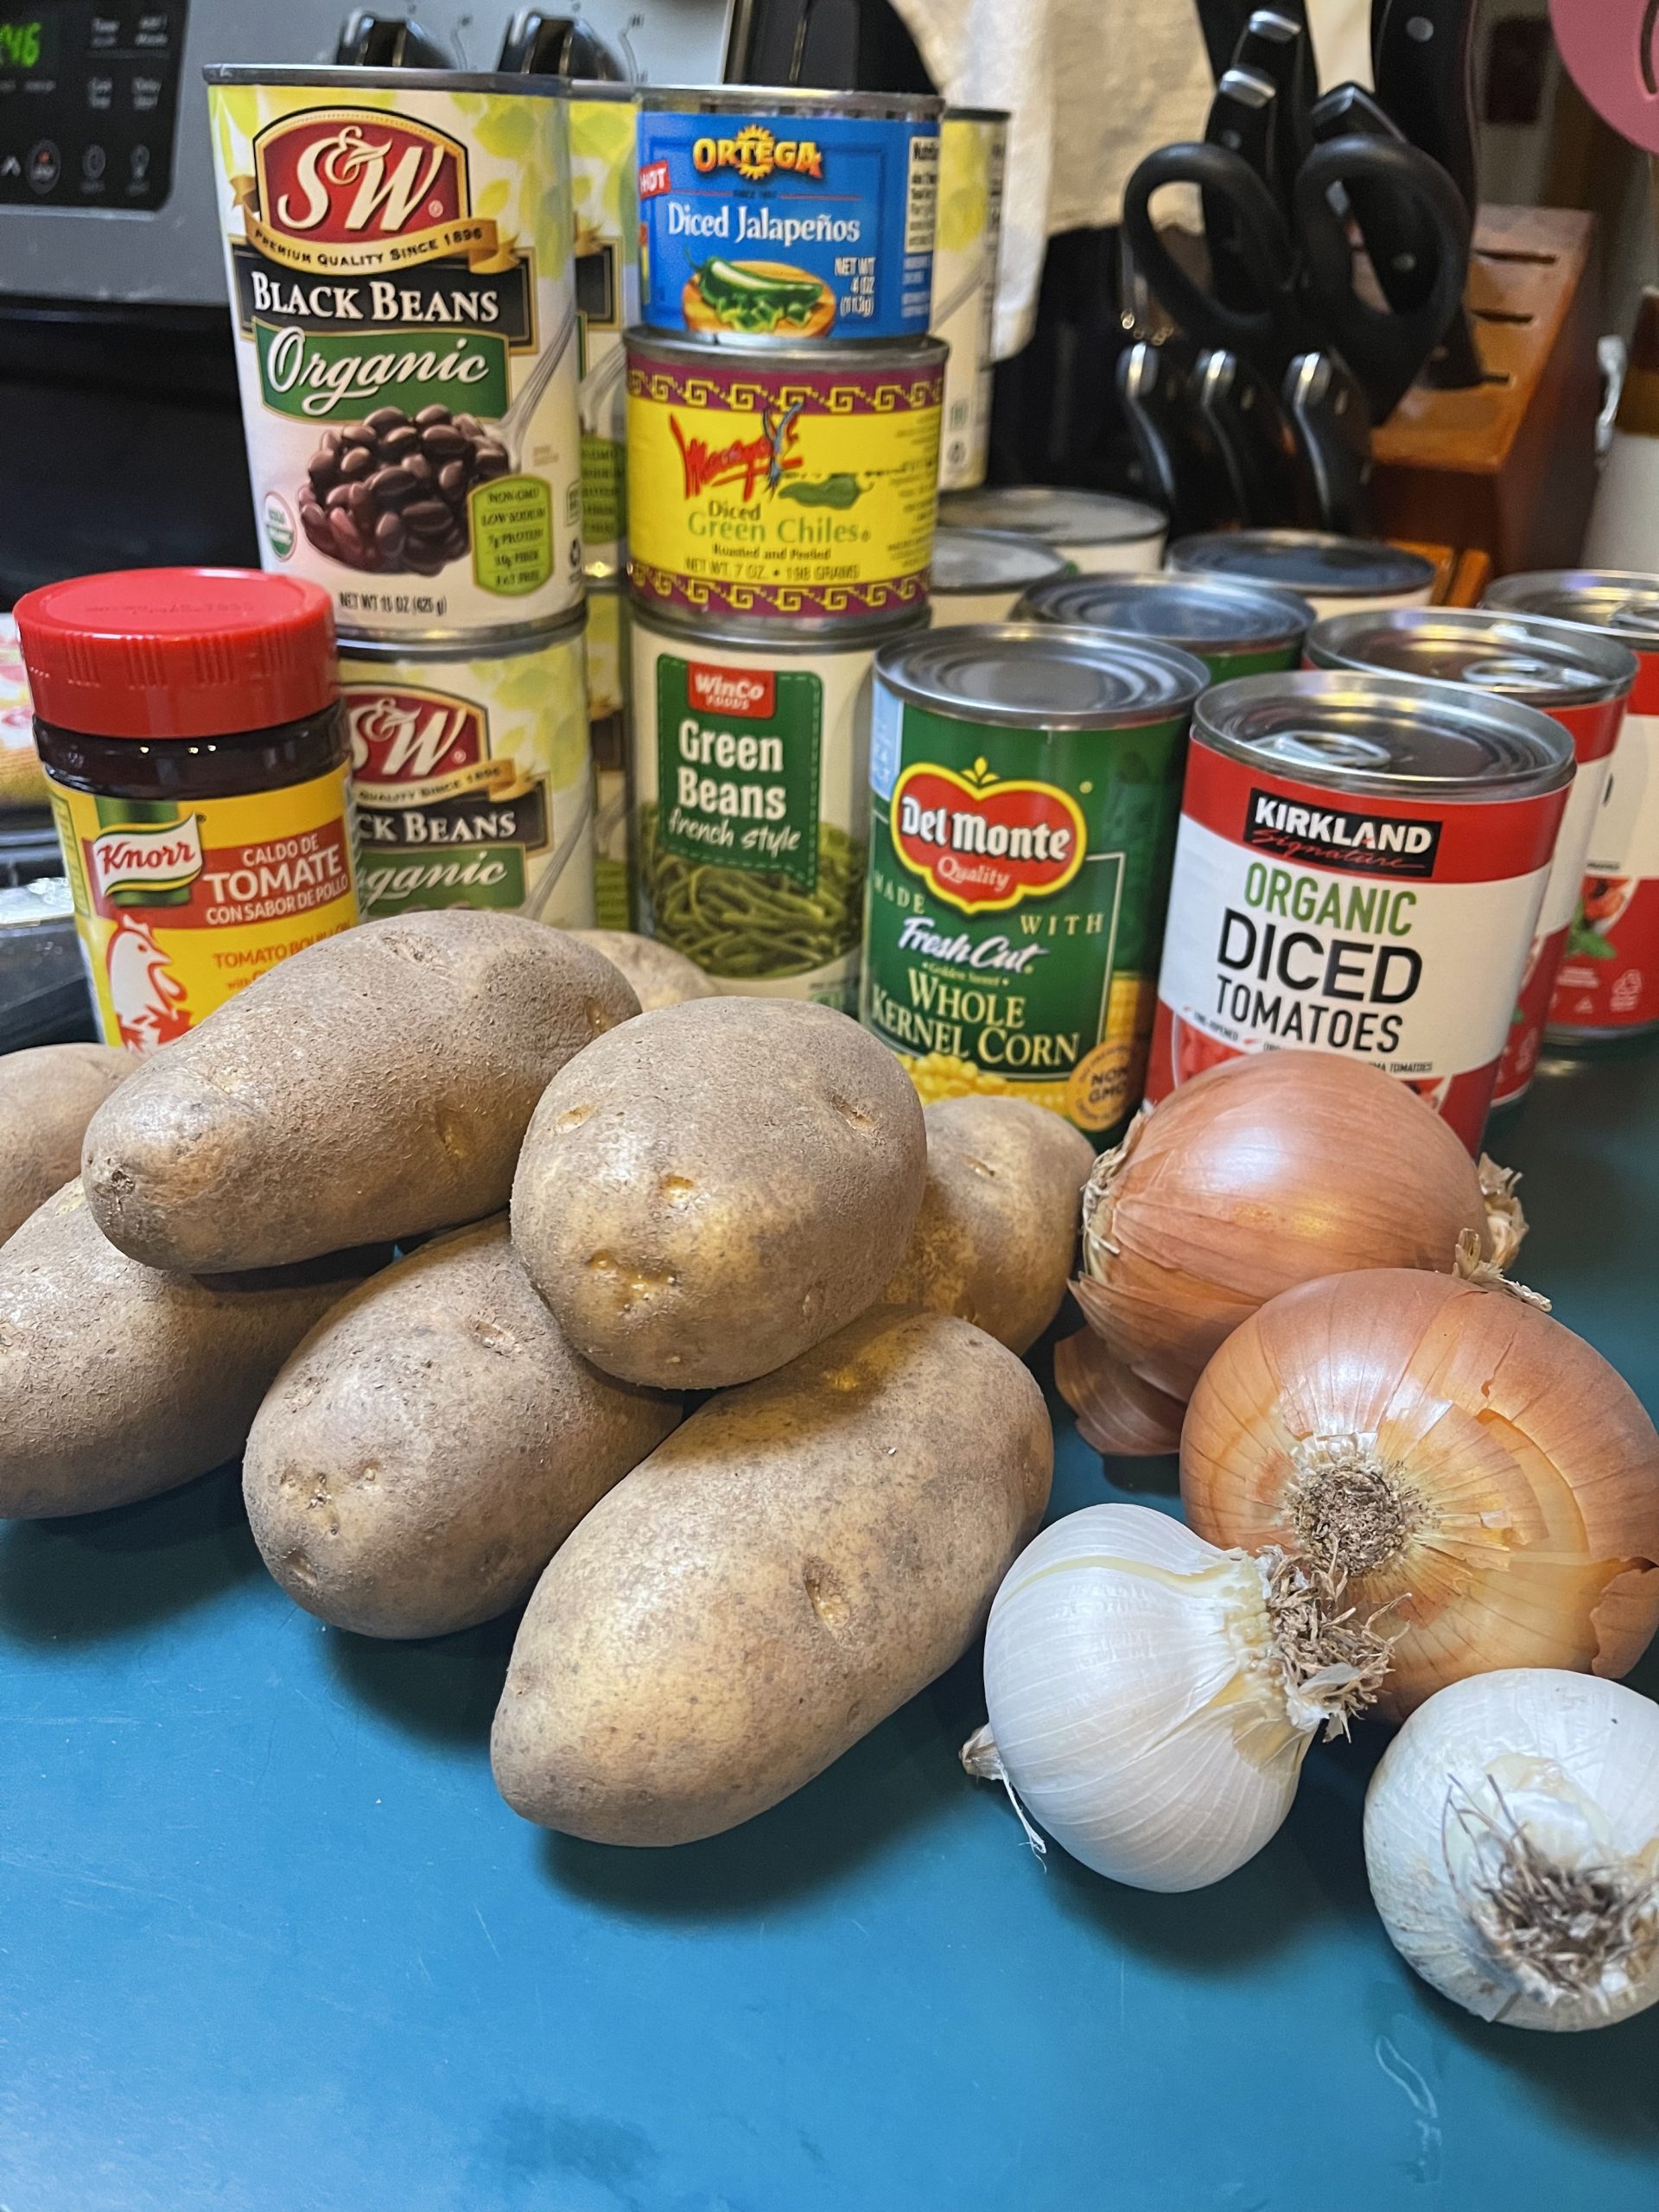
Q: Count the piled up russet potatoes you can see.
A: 8